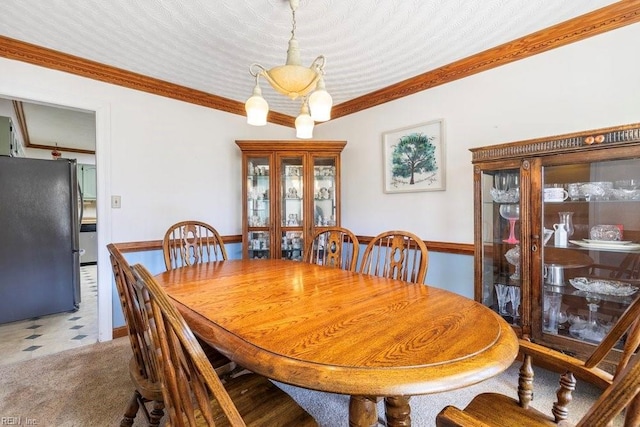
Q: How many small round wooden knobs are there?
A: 2